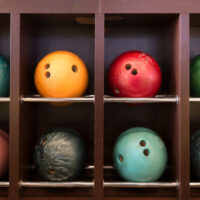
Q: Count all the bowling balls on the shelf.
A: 8